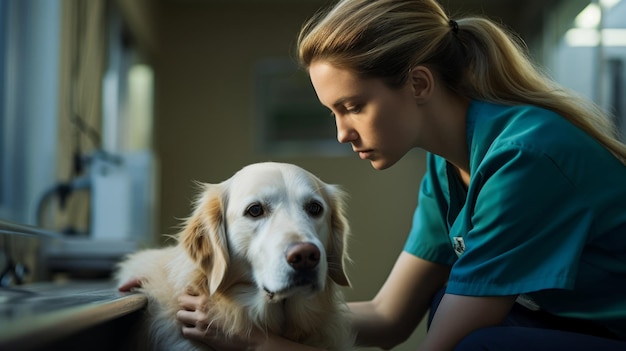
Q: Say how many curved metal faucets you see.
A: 1